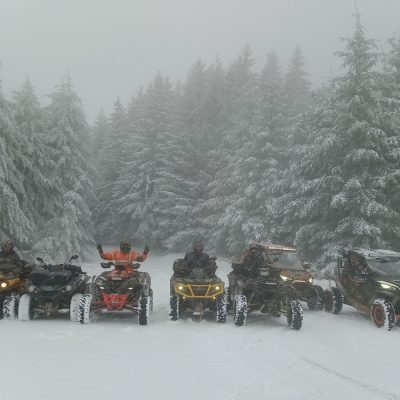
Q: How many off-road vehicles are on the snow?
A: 7